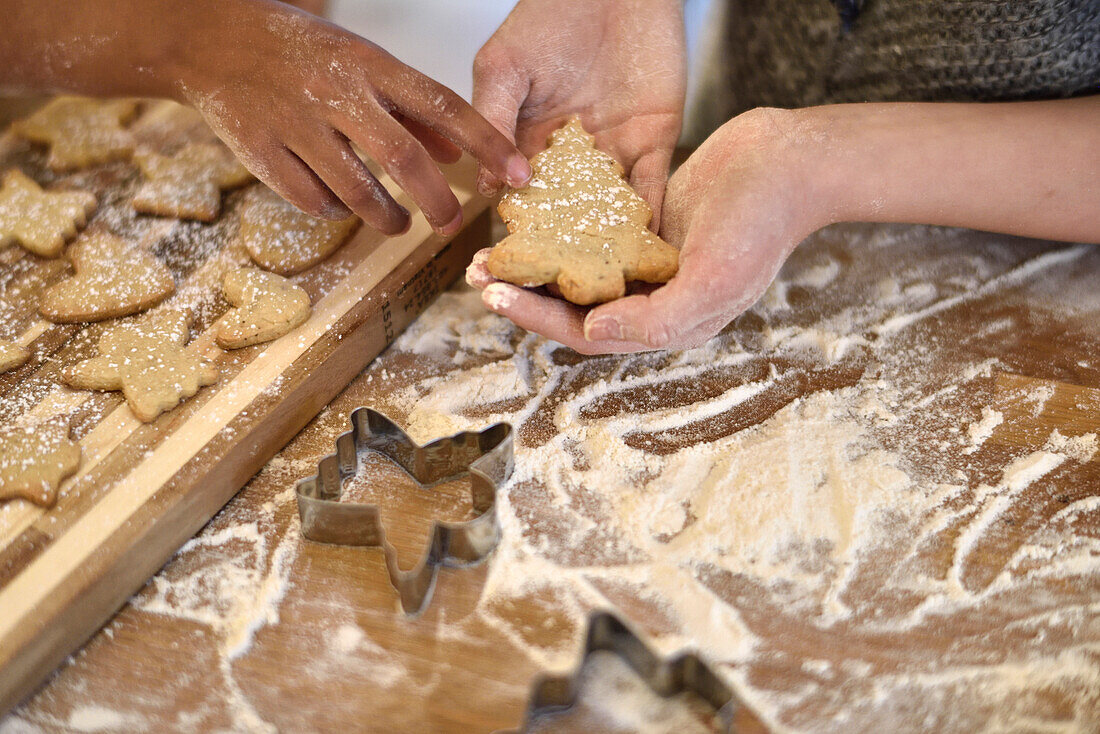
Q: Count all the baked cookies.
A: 10